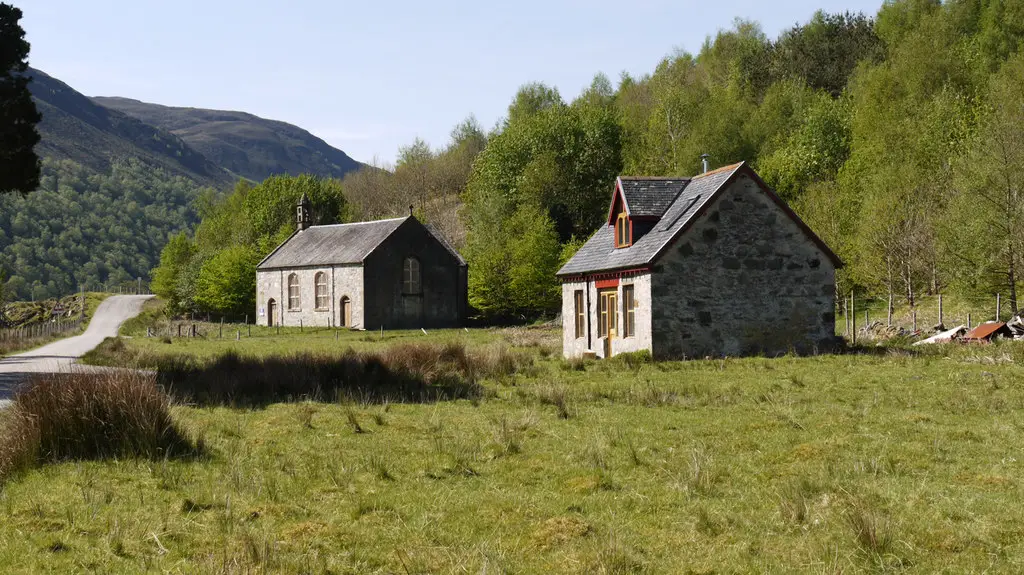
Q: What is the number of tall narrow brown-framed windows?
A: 2